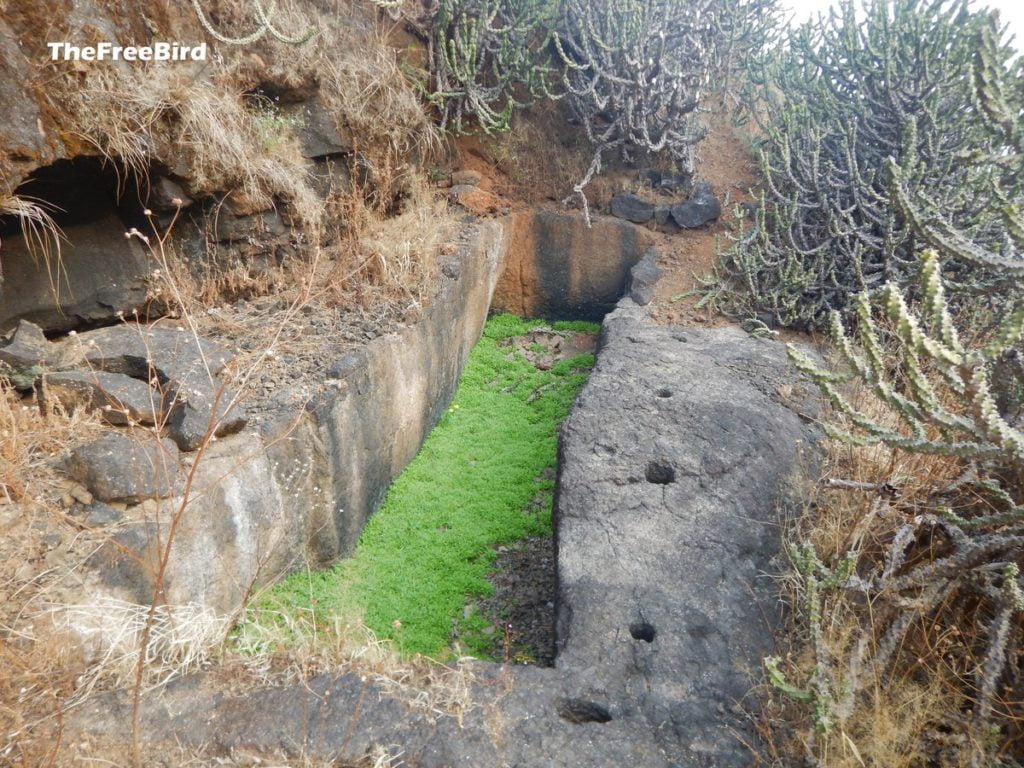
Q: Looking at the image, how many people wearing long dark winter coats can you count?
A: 0